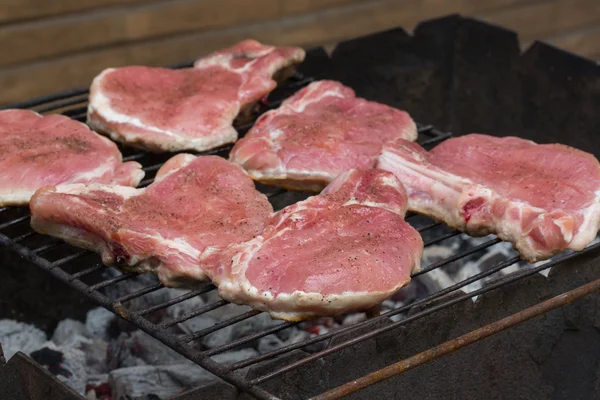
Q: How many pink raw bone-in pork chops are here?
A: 6